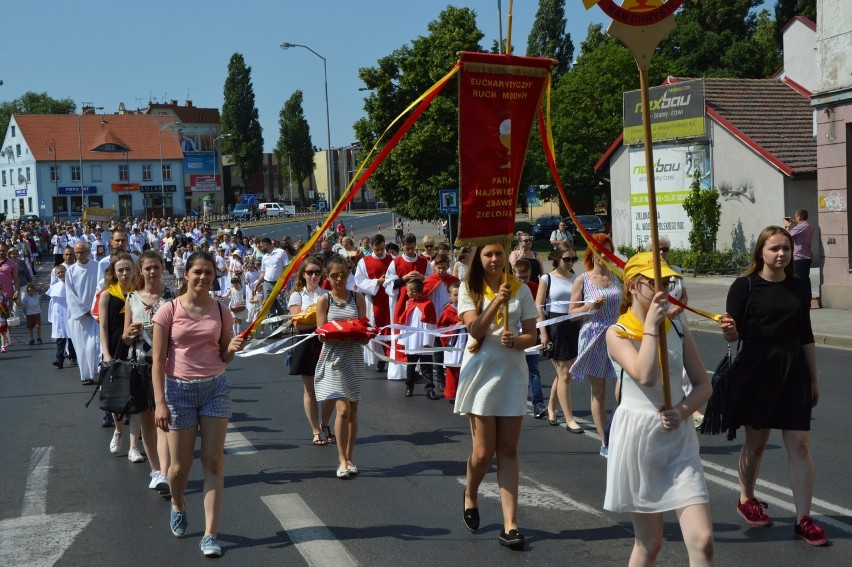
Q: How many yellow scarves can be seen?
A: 3